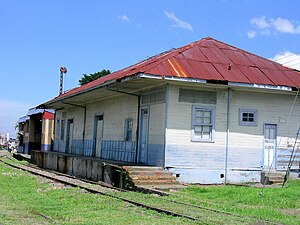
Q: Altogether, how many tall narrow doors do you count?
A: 4